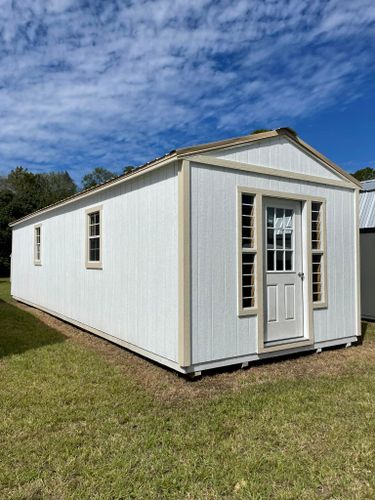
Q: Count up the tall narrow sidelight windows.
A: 2